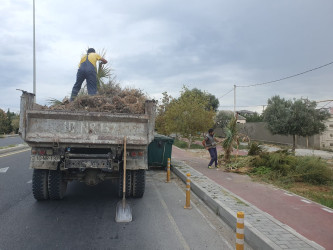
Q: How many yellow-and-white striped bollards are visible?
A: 3